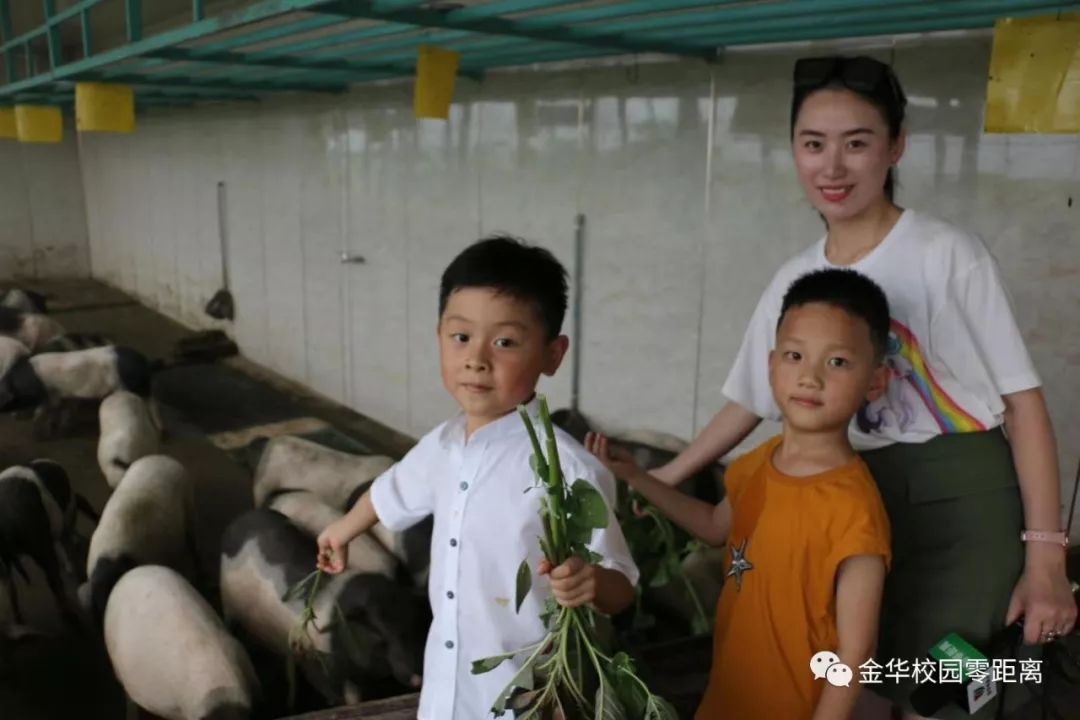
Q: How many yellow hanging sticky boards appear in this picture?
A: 5